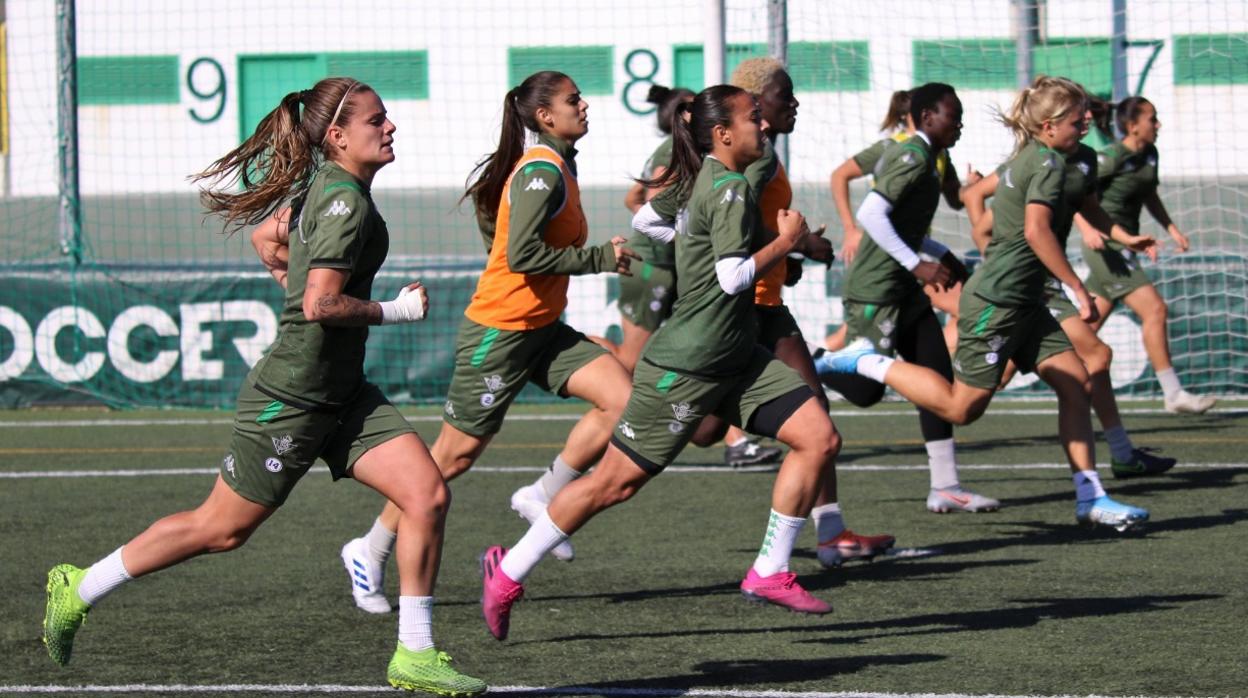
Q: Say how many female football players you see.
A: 10